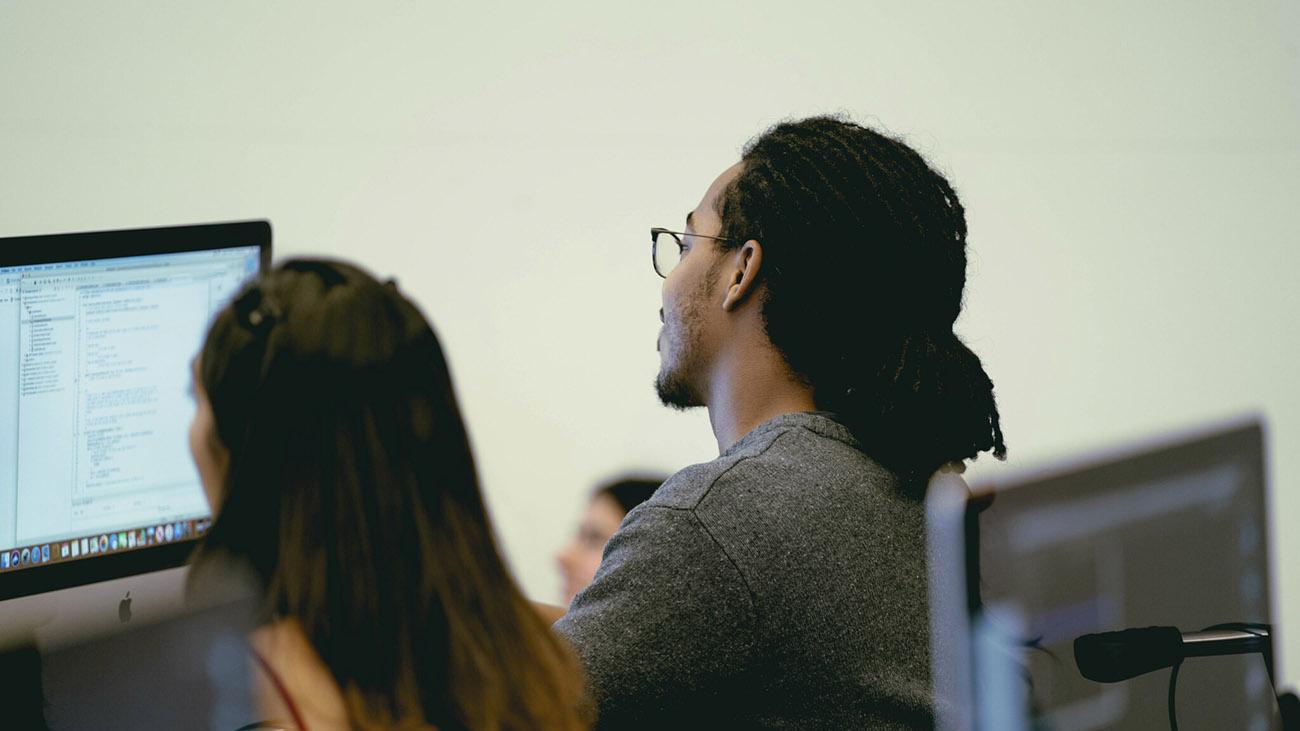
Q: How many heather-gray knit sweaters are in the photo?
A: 1